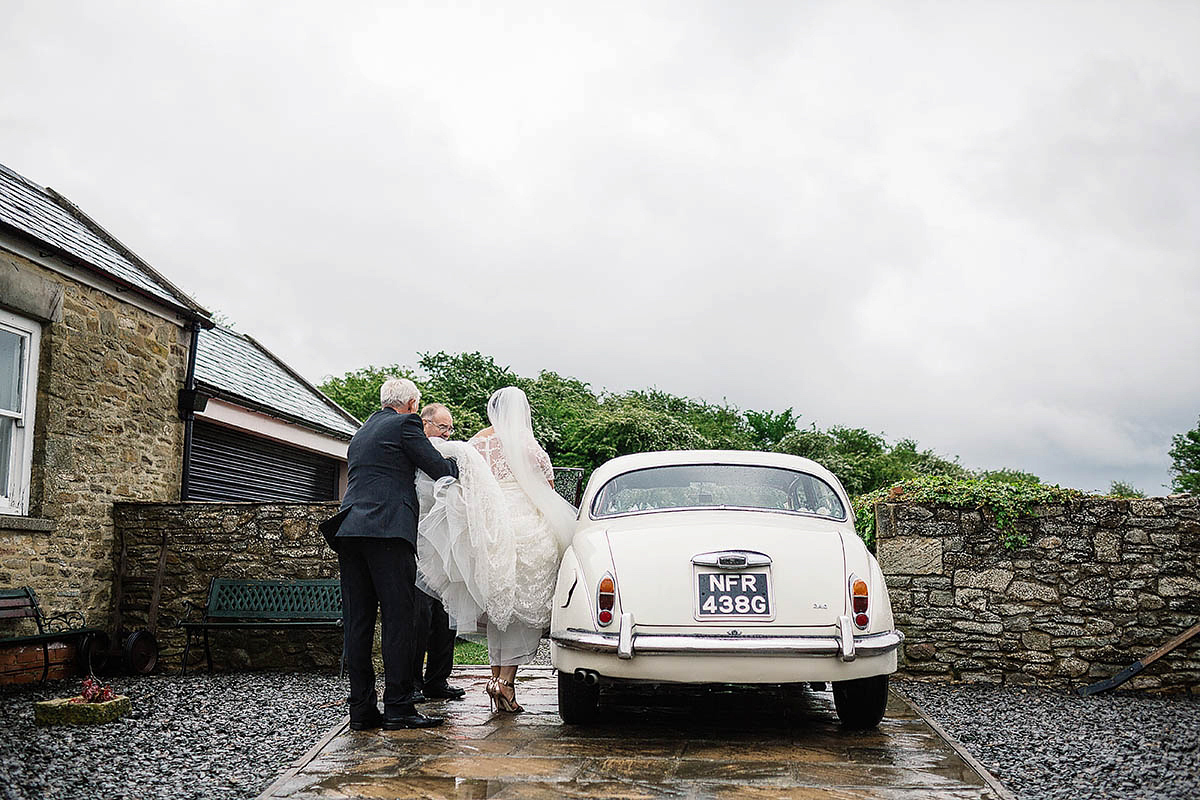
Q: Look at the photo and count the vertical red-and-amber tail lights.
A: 2